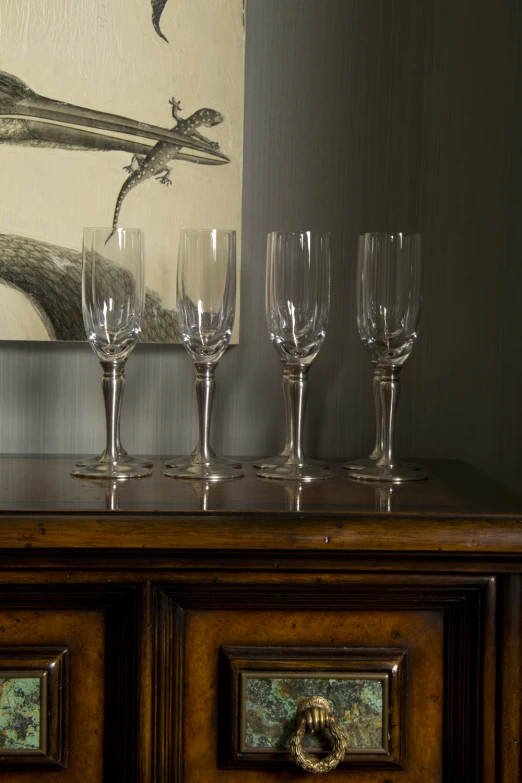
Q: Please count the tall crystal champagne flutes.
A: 8